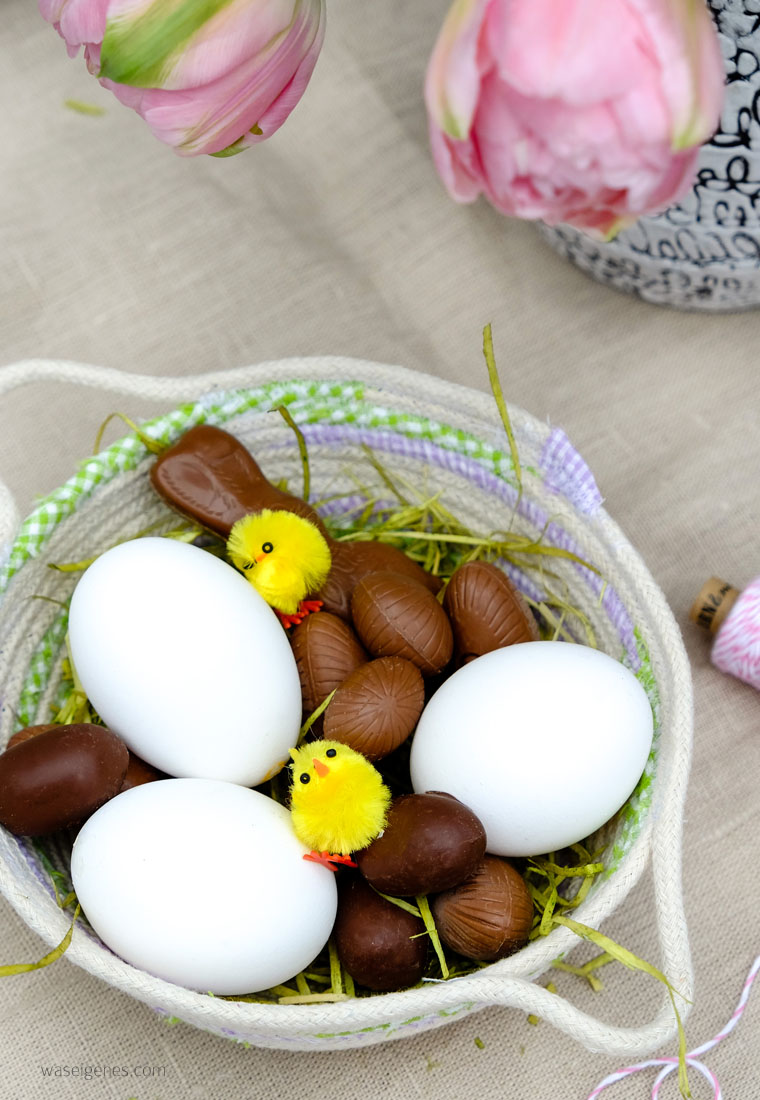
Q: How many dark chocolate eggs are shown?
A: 3